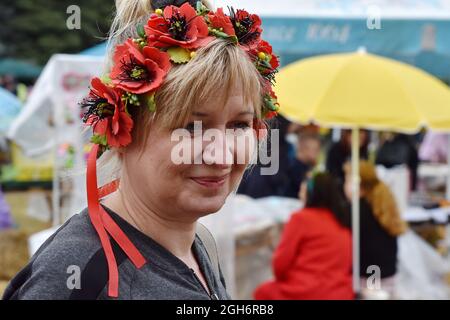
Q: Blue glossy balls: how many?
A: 0